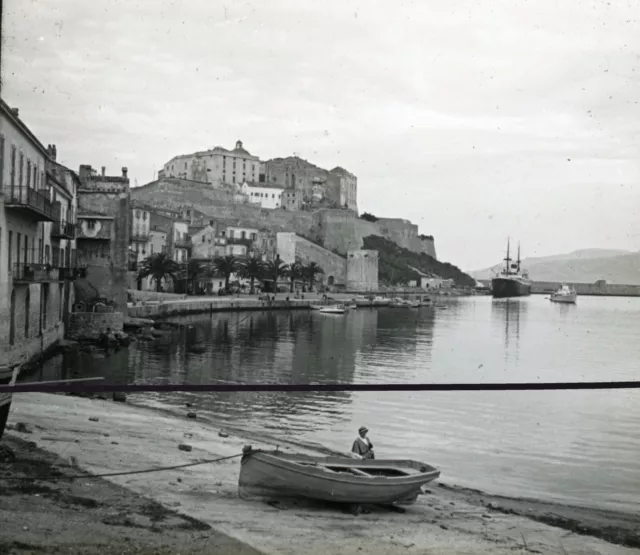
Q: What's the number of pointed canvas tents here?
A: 0